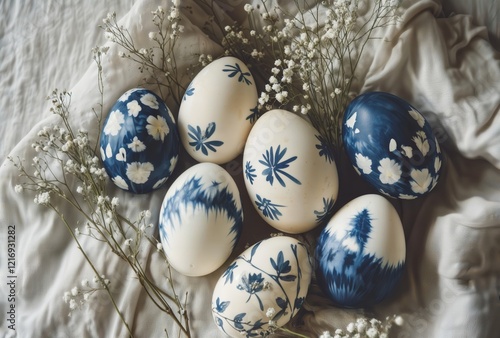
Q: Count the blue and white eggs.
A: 7